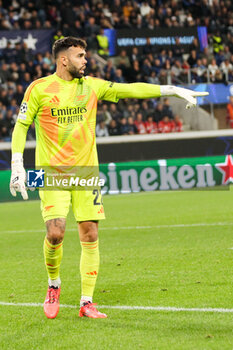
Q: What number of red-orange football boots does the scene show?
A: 2